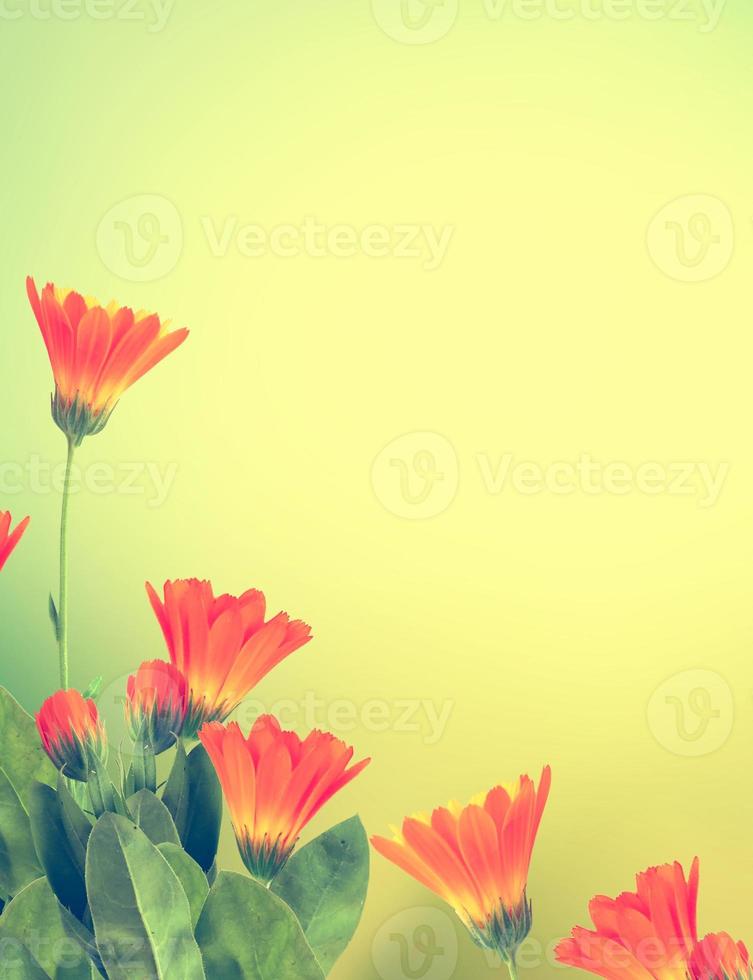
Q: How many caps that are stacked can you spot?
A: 0